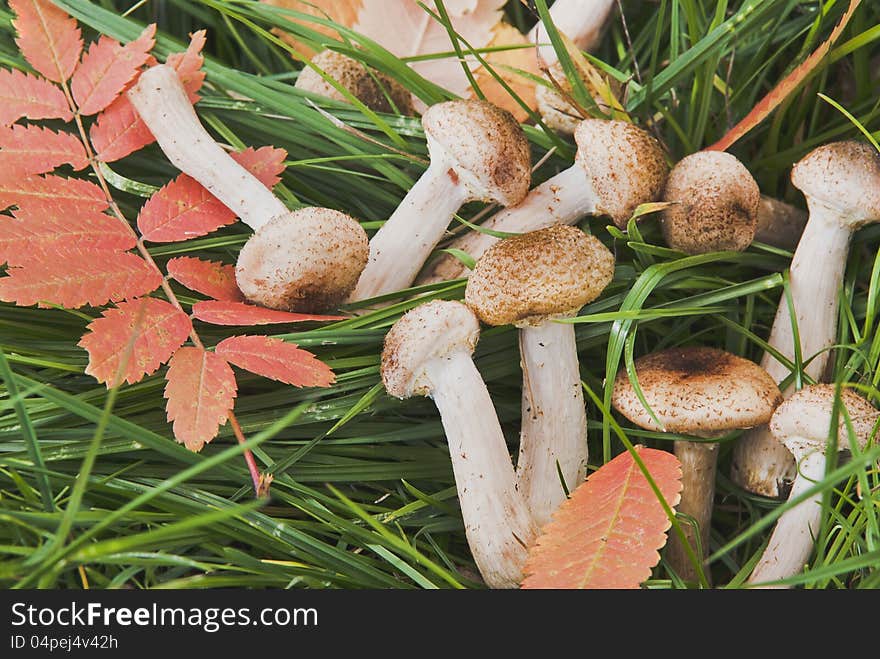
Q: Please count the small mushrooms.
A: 11